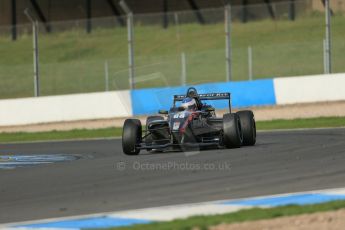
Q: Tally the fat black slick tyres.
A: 4